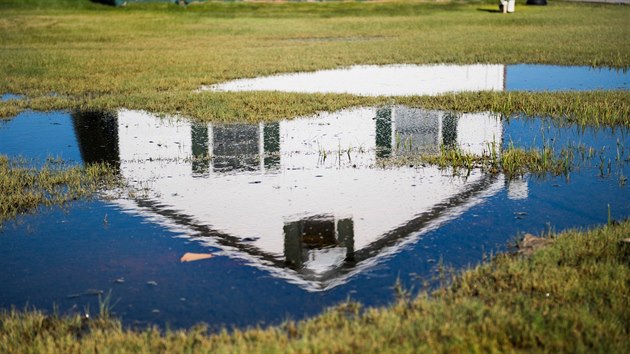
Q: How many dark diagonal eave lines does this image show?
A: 2